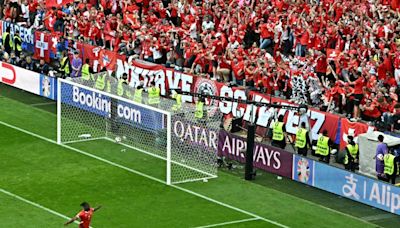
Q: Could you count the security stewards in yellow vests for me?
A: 15